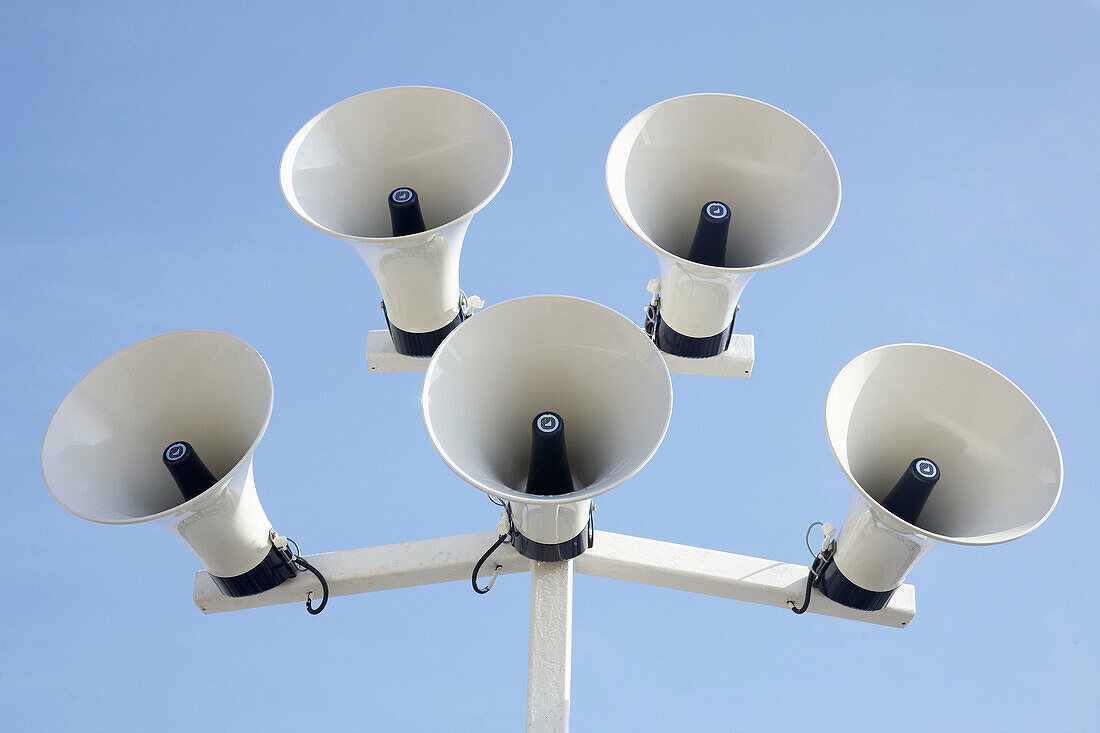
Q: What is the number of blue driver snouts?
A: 5